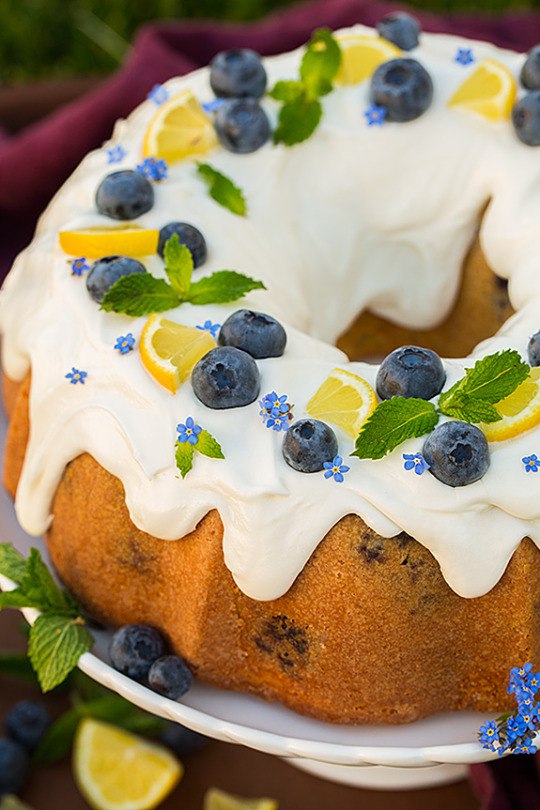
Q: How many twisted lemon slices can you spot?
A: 0